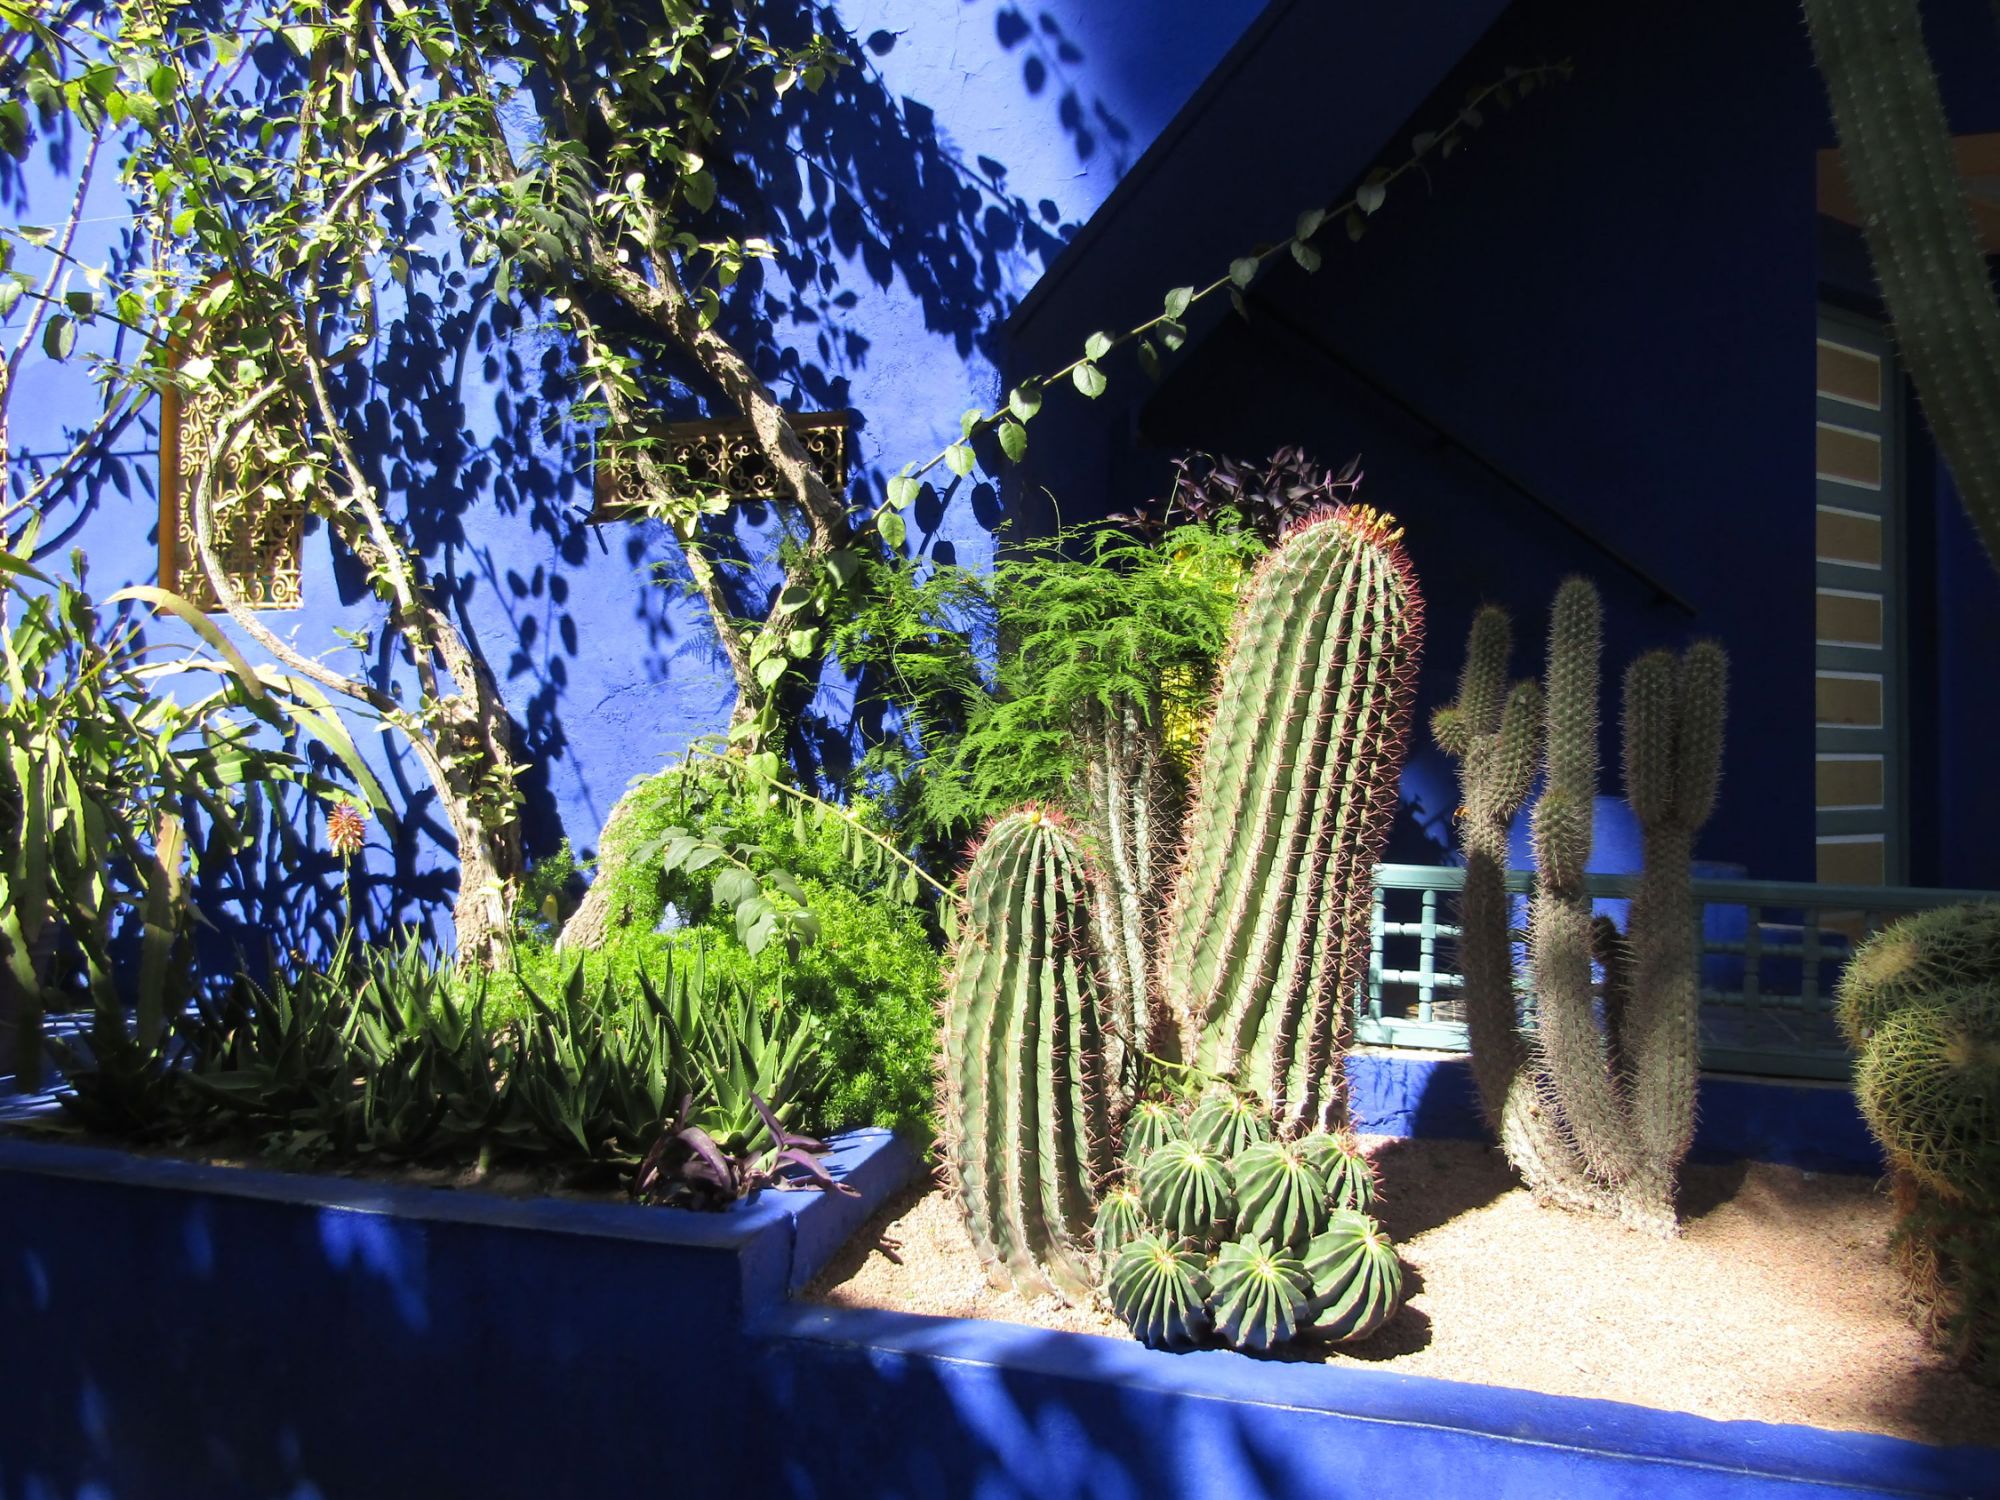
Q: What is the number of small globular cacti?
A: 9